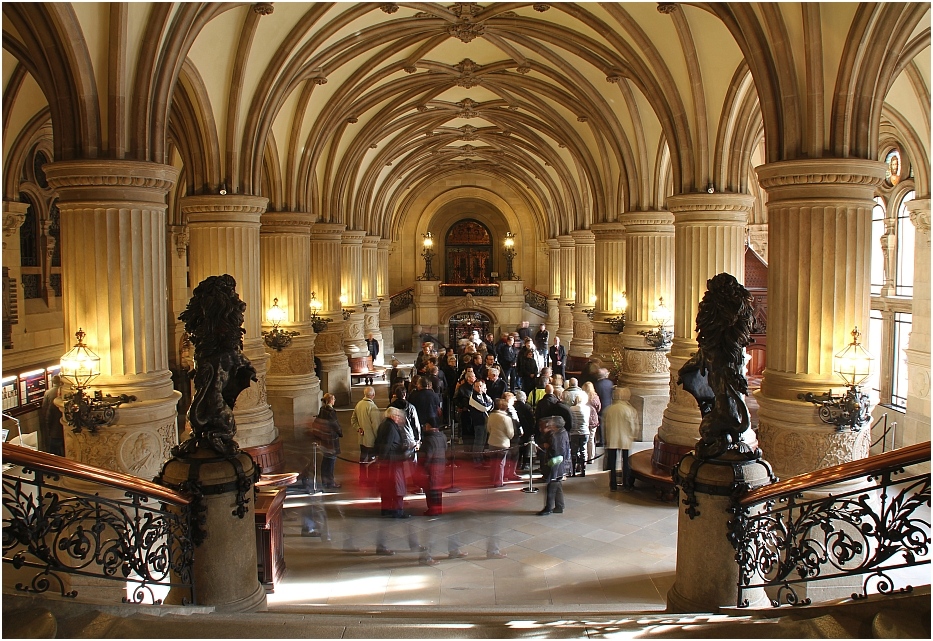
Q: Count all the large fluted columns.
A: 14